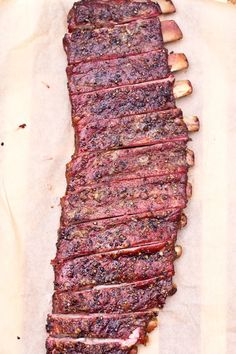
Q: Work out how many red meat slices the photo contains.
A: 12